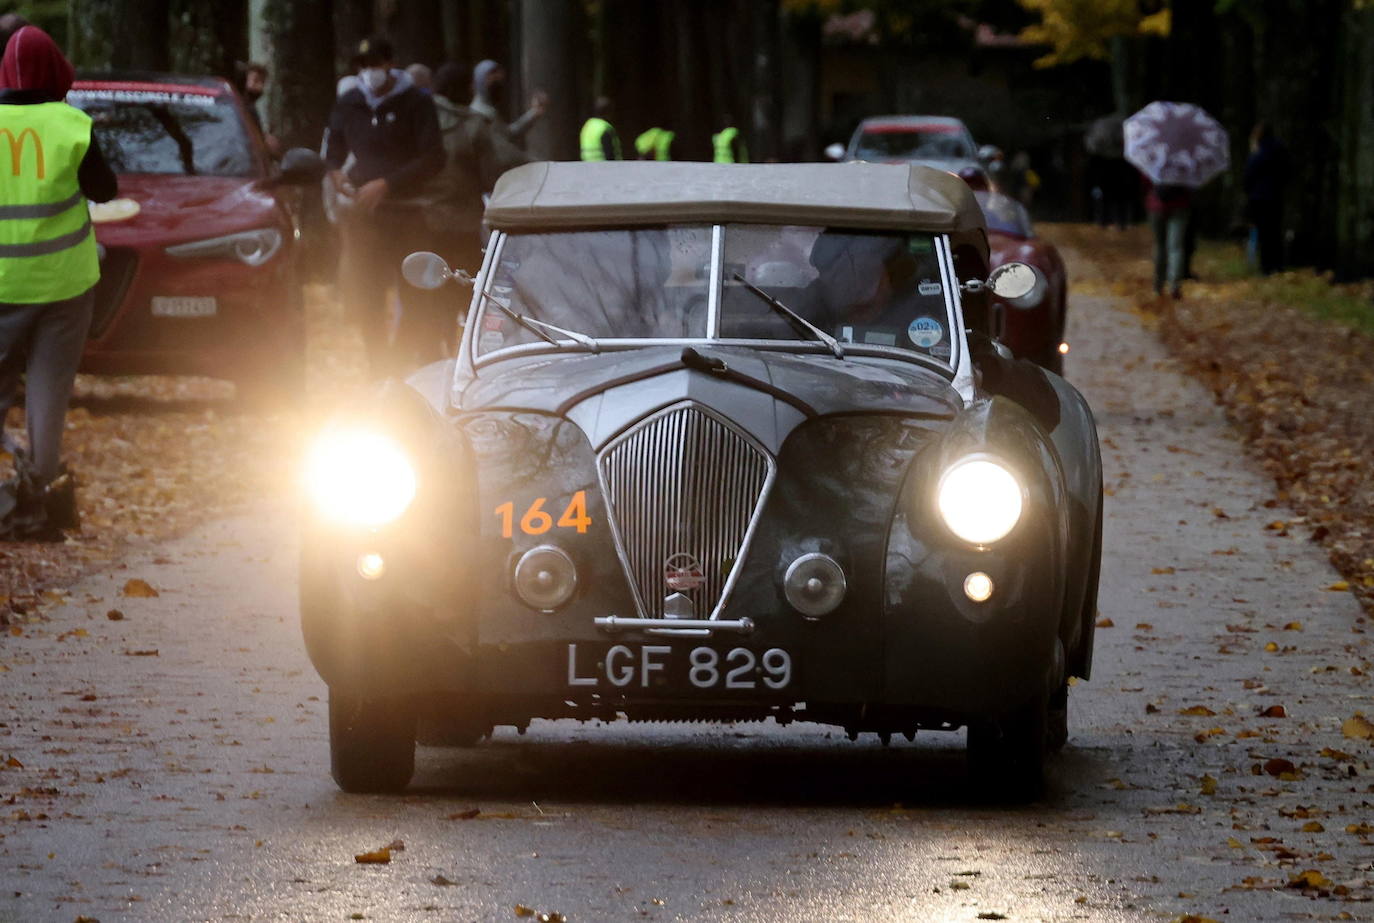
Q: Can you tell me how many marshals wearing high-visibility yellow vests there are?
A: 4